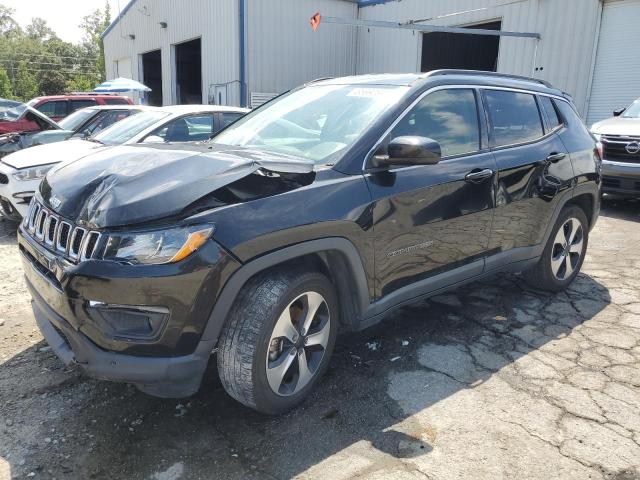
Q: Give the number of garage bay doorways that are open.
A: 3